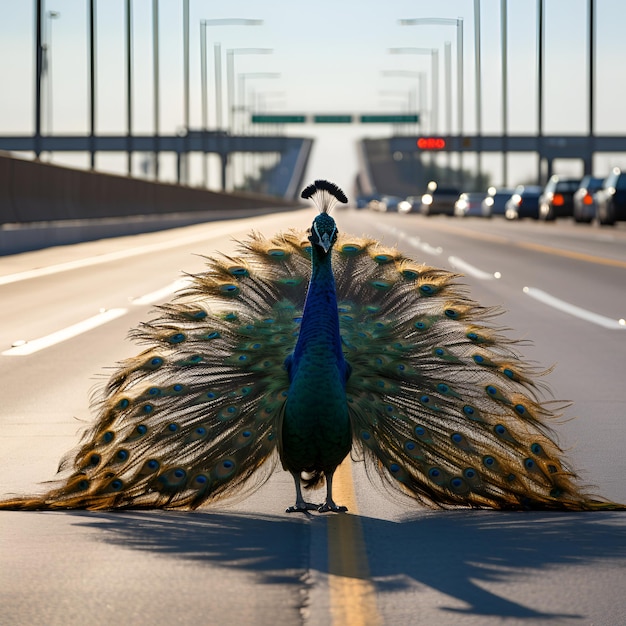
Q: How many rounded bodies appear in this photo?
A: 1